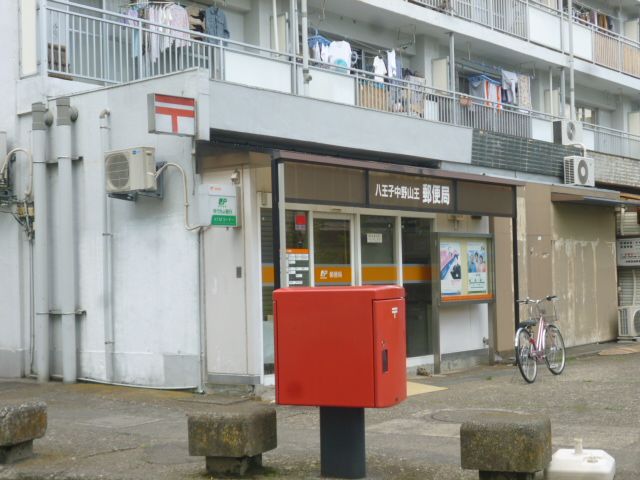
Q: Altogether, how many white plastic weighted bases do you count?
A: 1